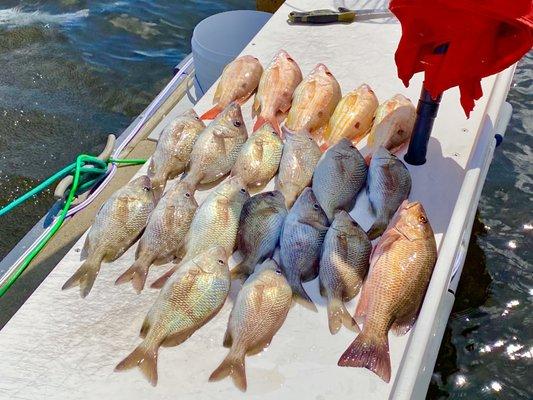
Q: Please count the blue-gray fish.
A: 5